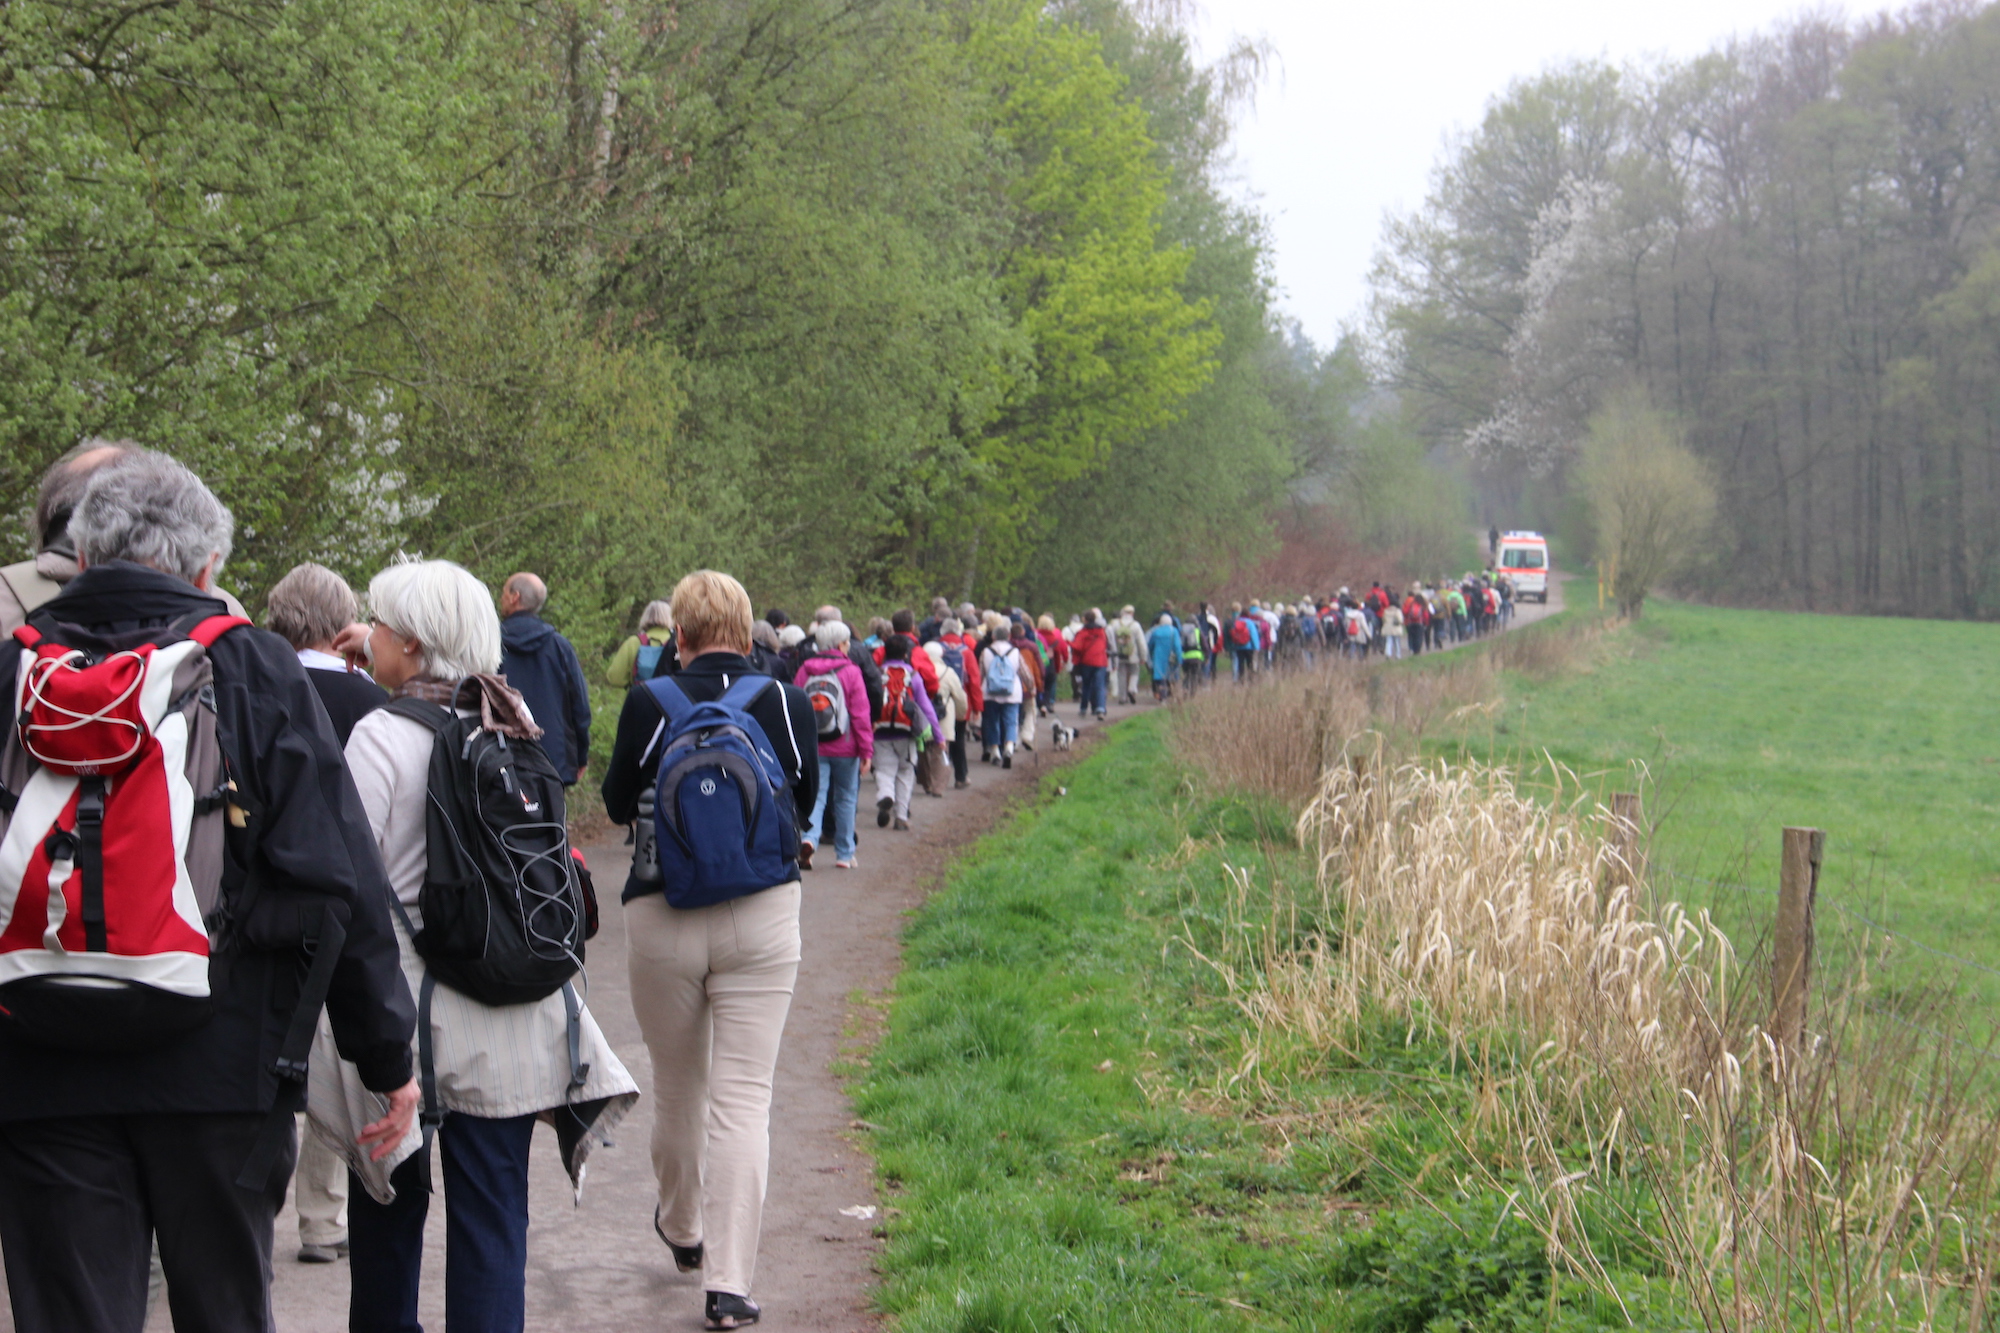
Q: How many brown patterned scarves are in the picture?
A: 1